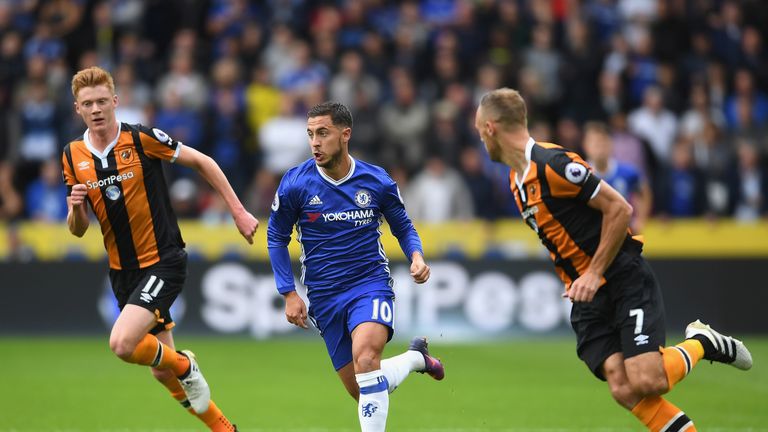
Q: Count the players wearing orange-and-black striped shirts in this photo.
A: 2